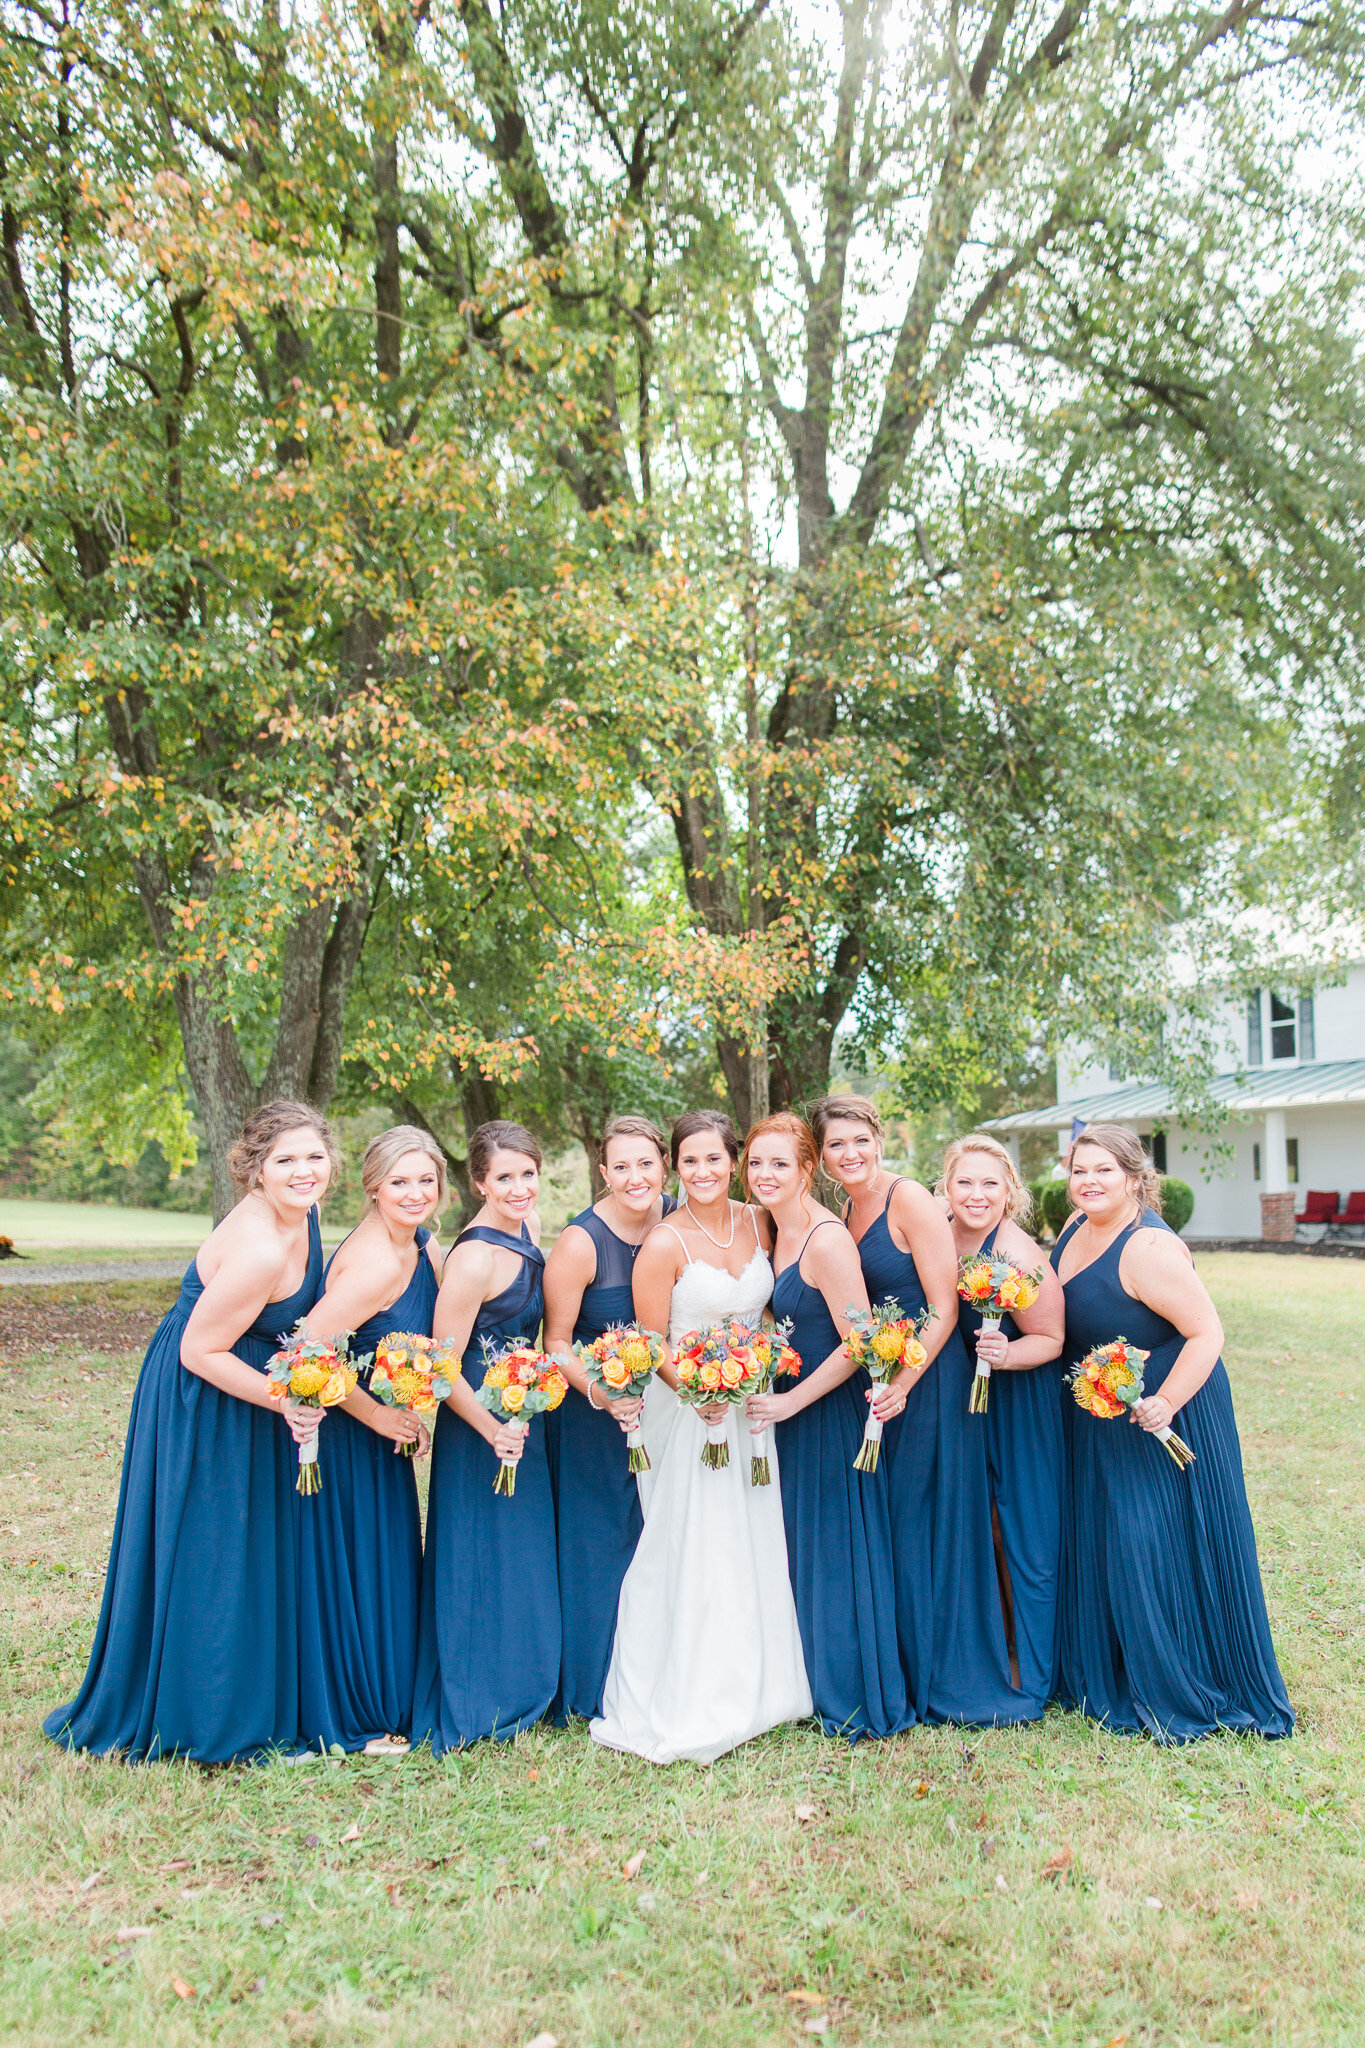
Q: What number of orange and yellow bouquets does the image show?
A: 9